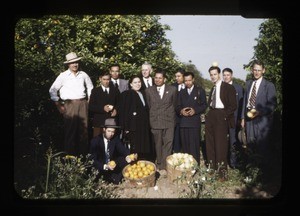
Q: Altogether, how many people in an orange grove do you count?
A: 12